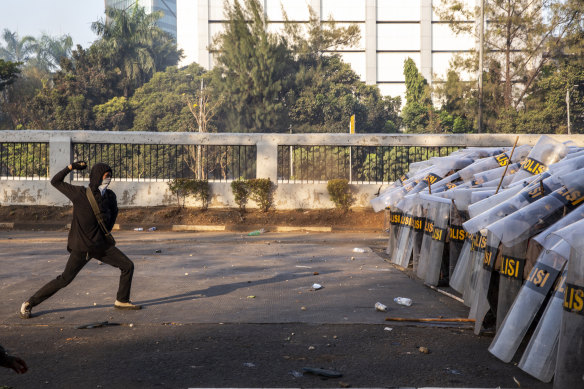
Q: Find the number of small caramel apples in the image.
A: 0